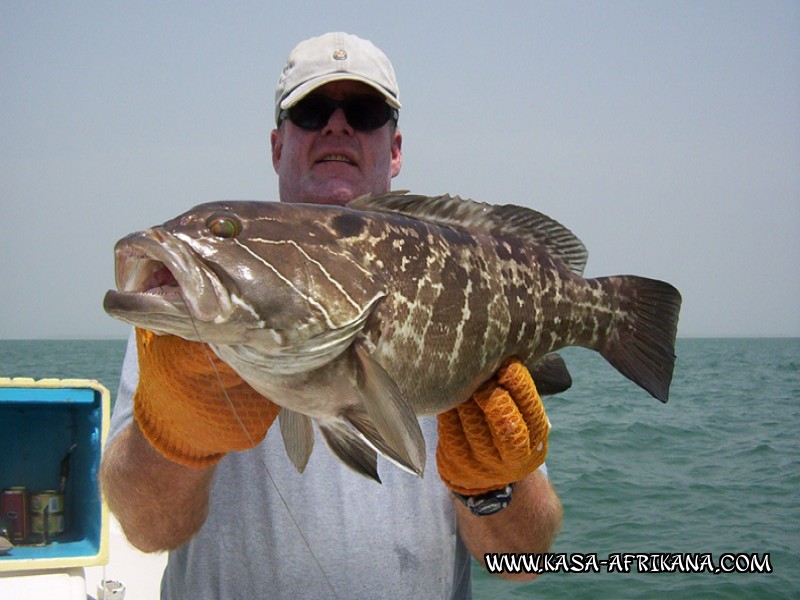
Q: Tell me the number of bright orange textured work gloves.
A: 2